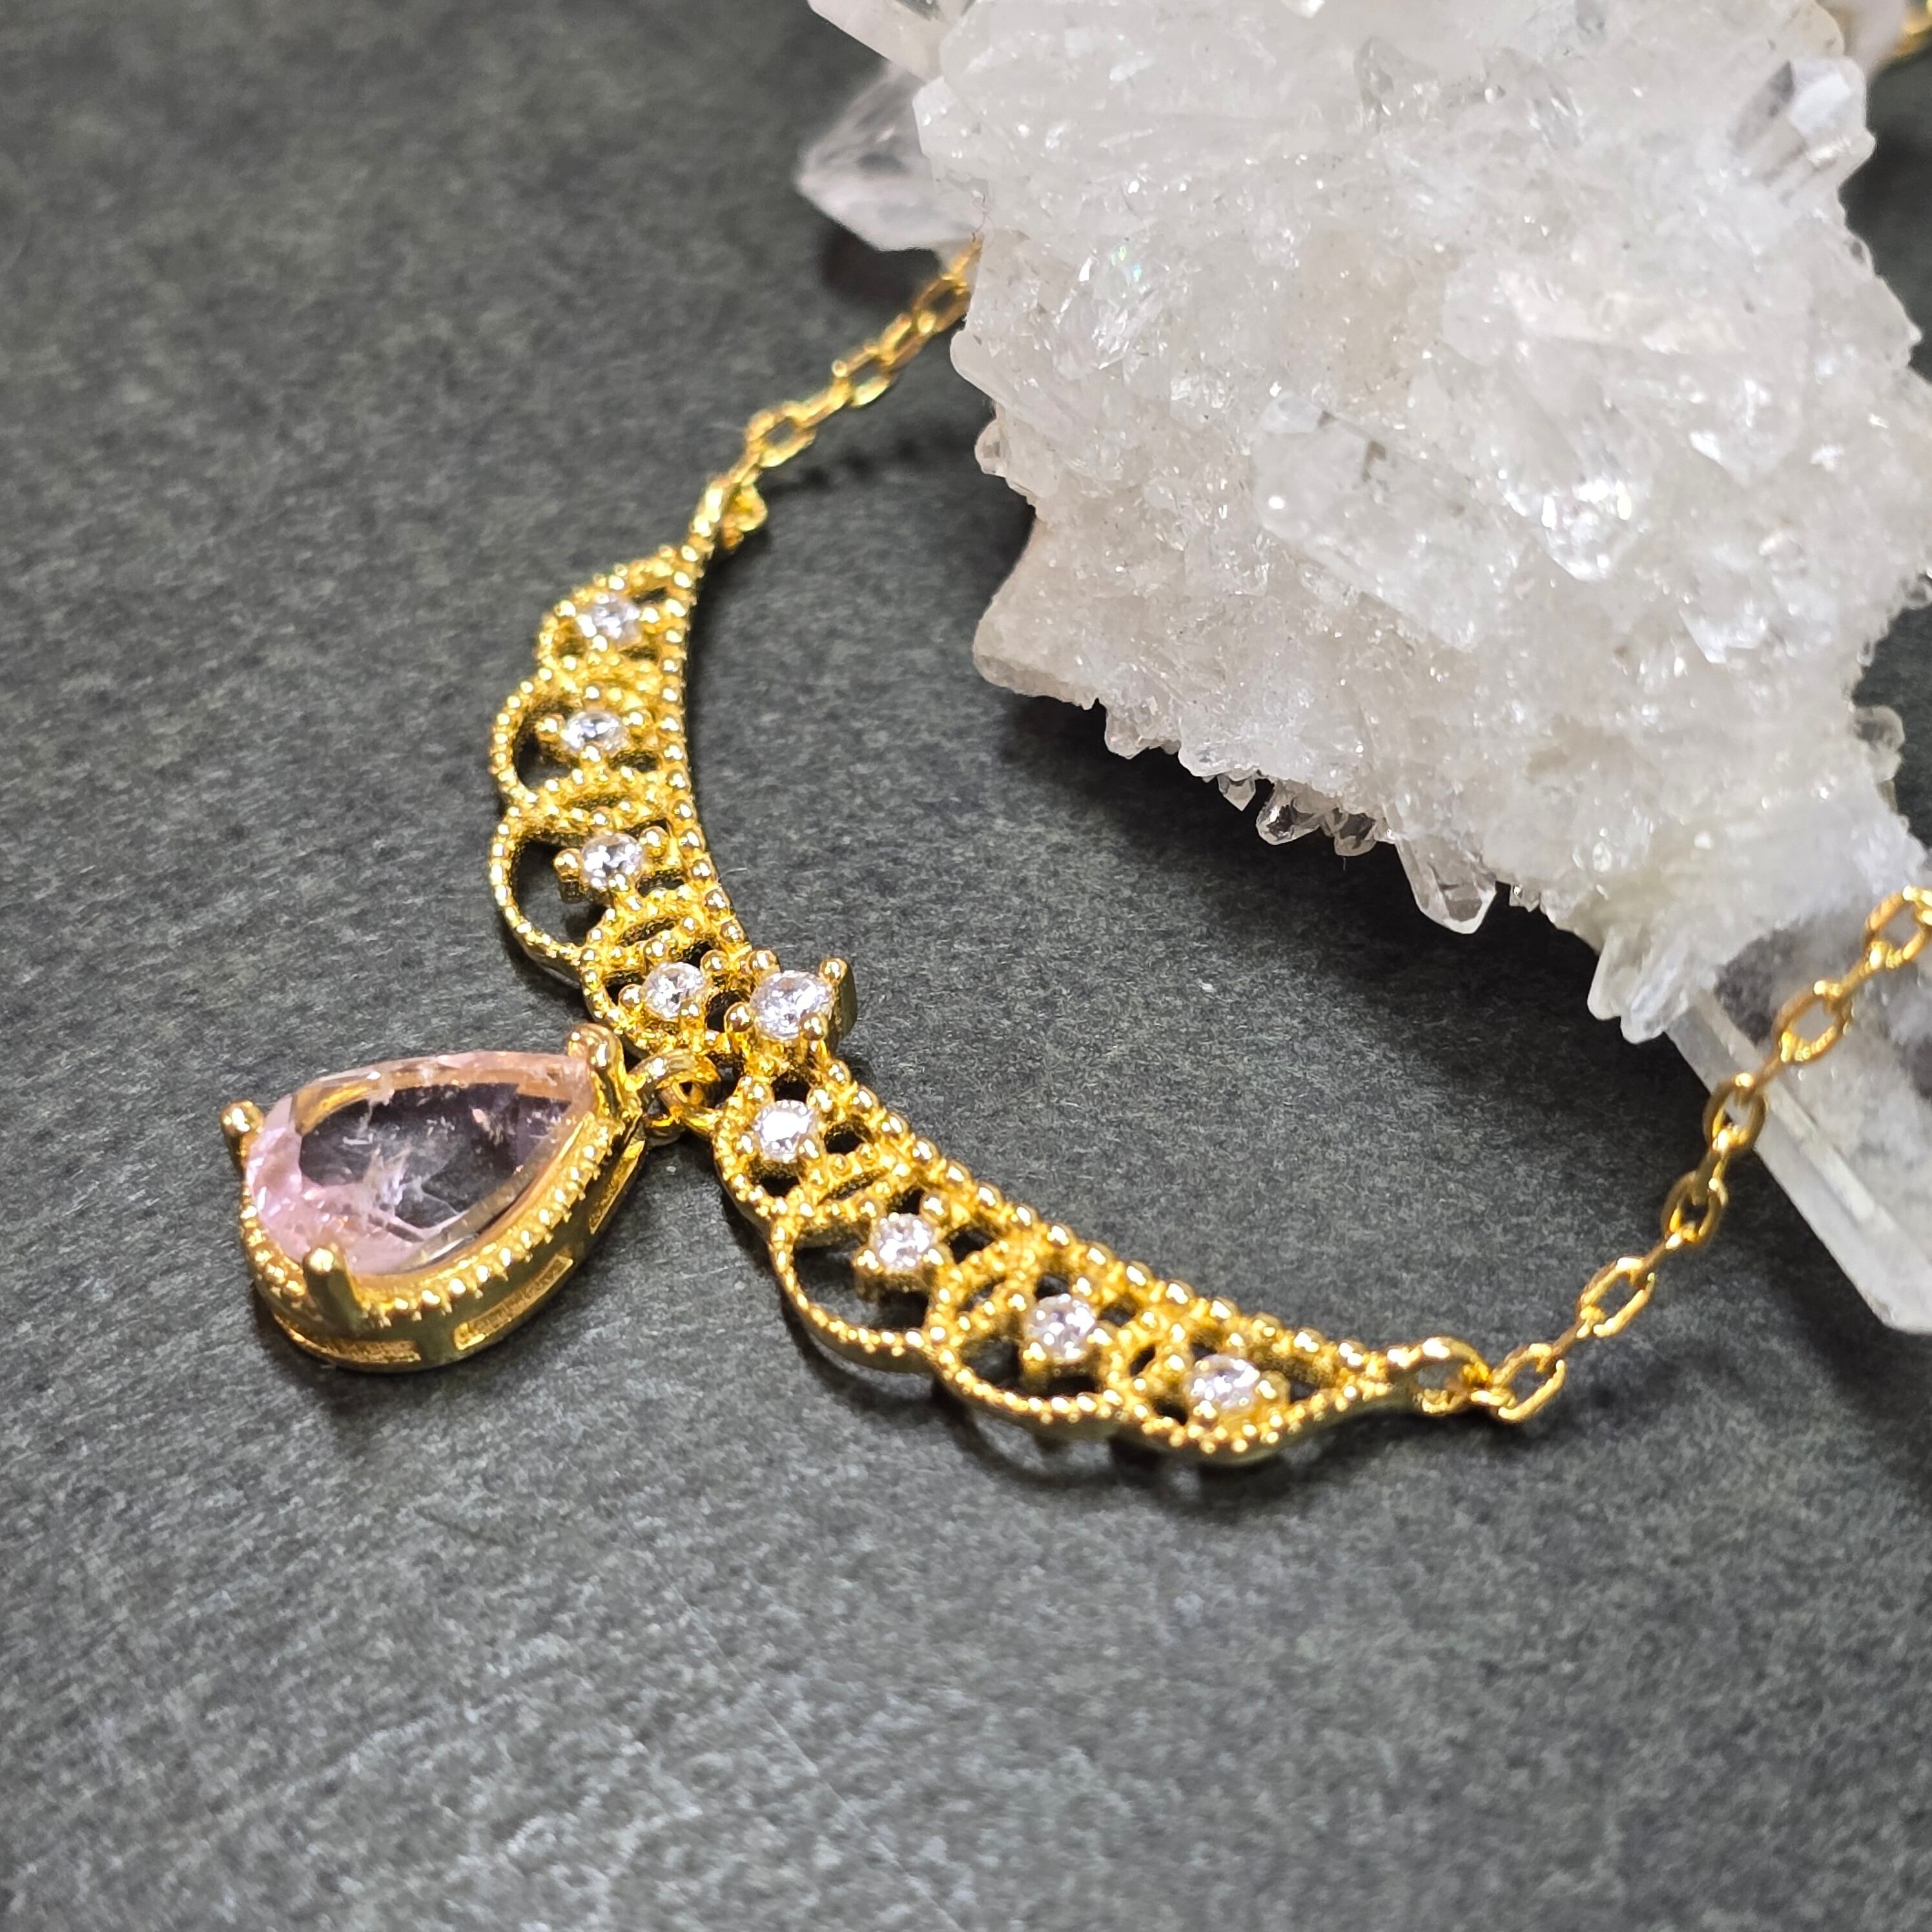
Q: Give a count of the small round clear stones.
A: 9